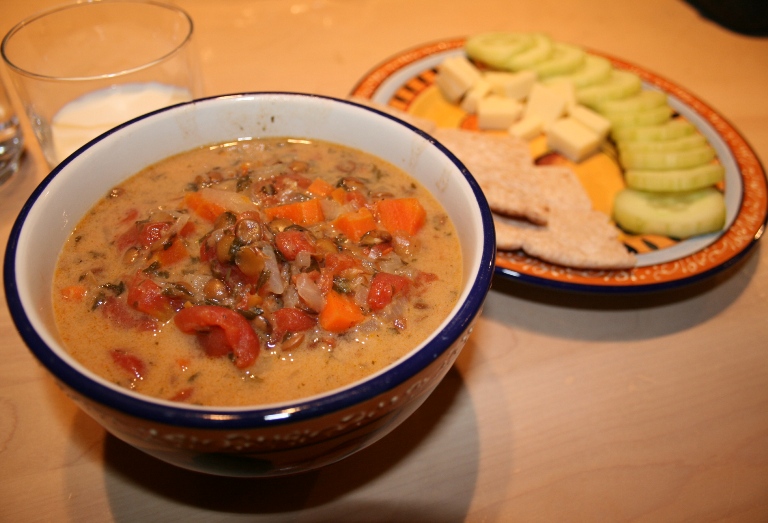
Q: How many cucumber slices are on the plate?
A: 12